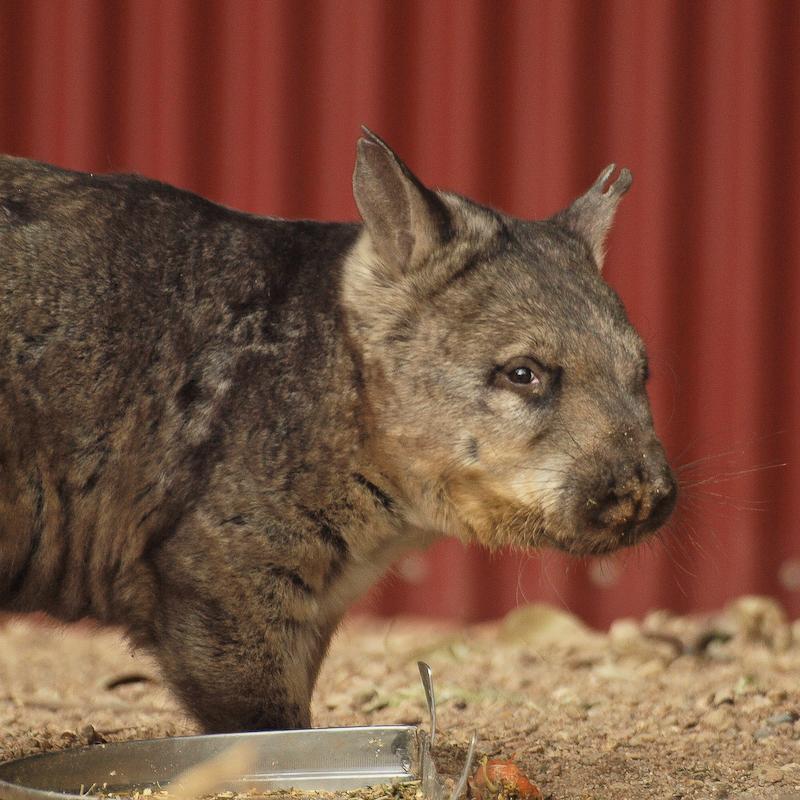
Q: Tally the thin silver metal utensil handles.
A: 2